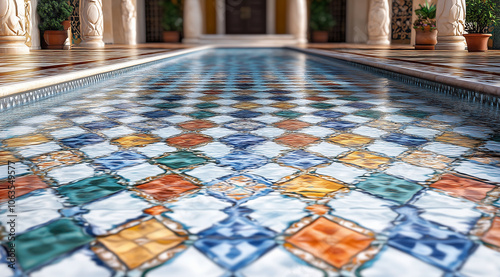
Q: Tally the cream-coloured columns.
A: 7